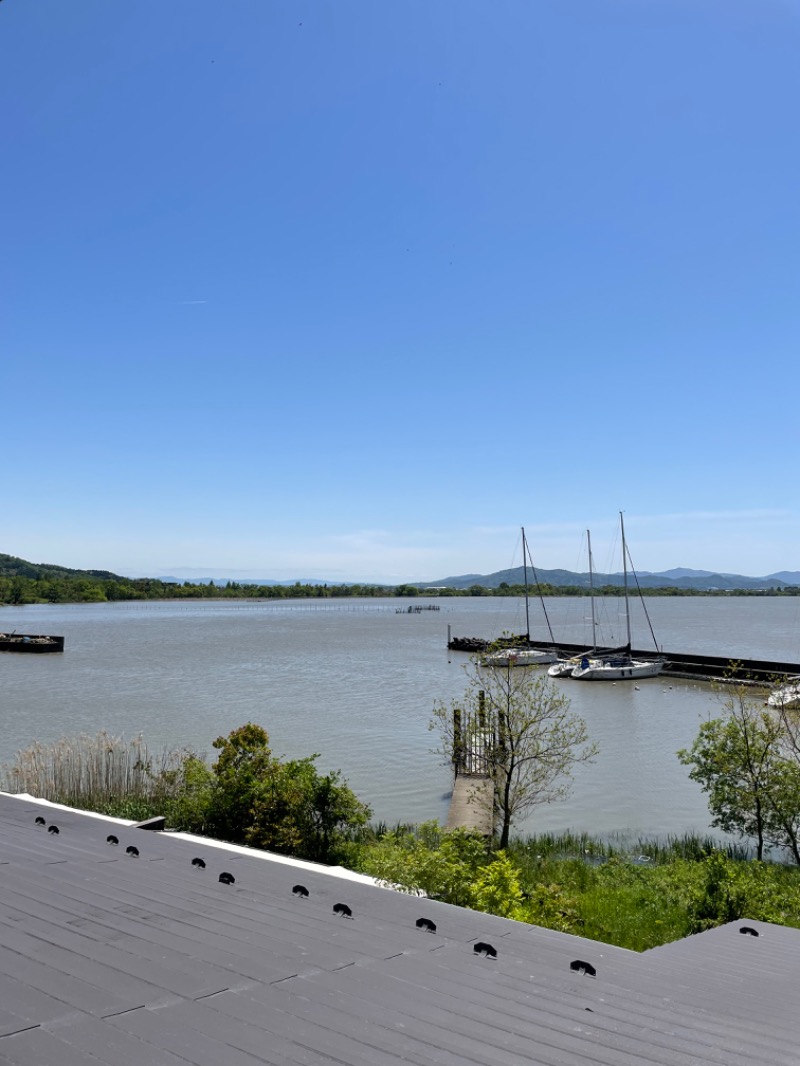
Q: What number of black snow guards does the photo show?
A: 12